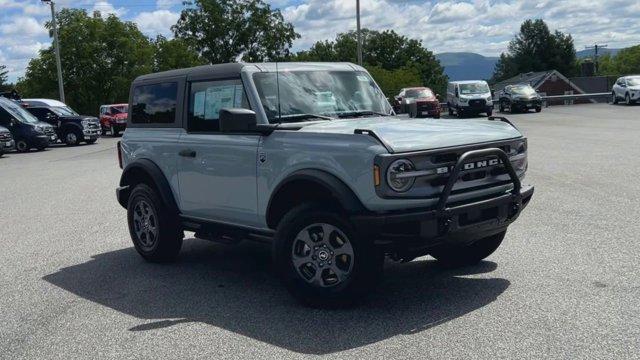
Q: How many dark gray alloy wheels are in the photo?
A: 2